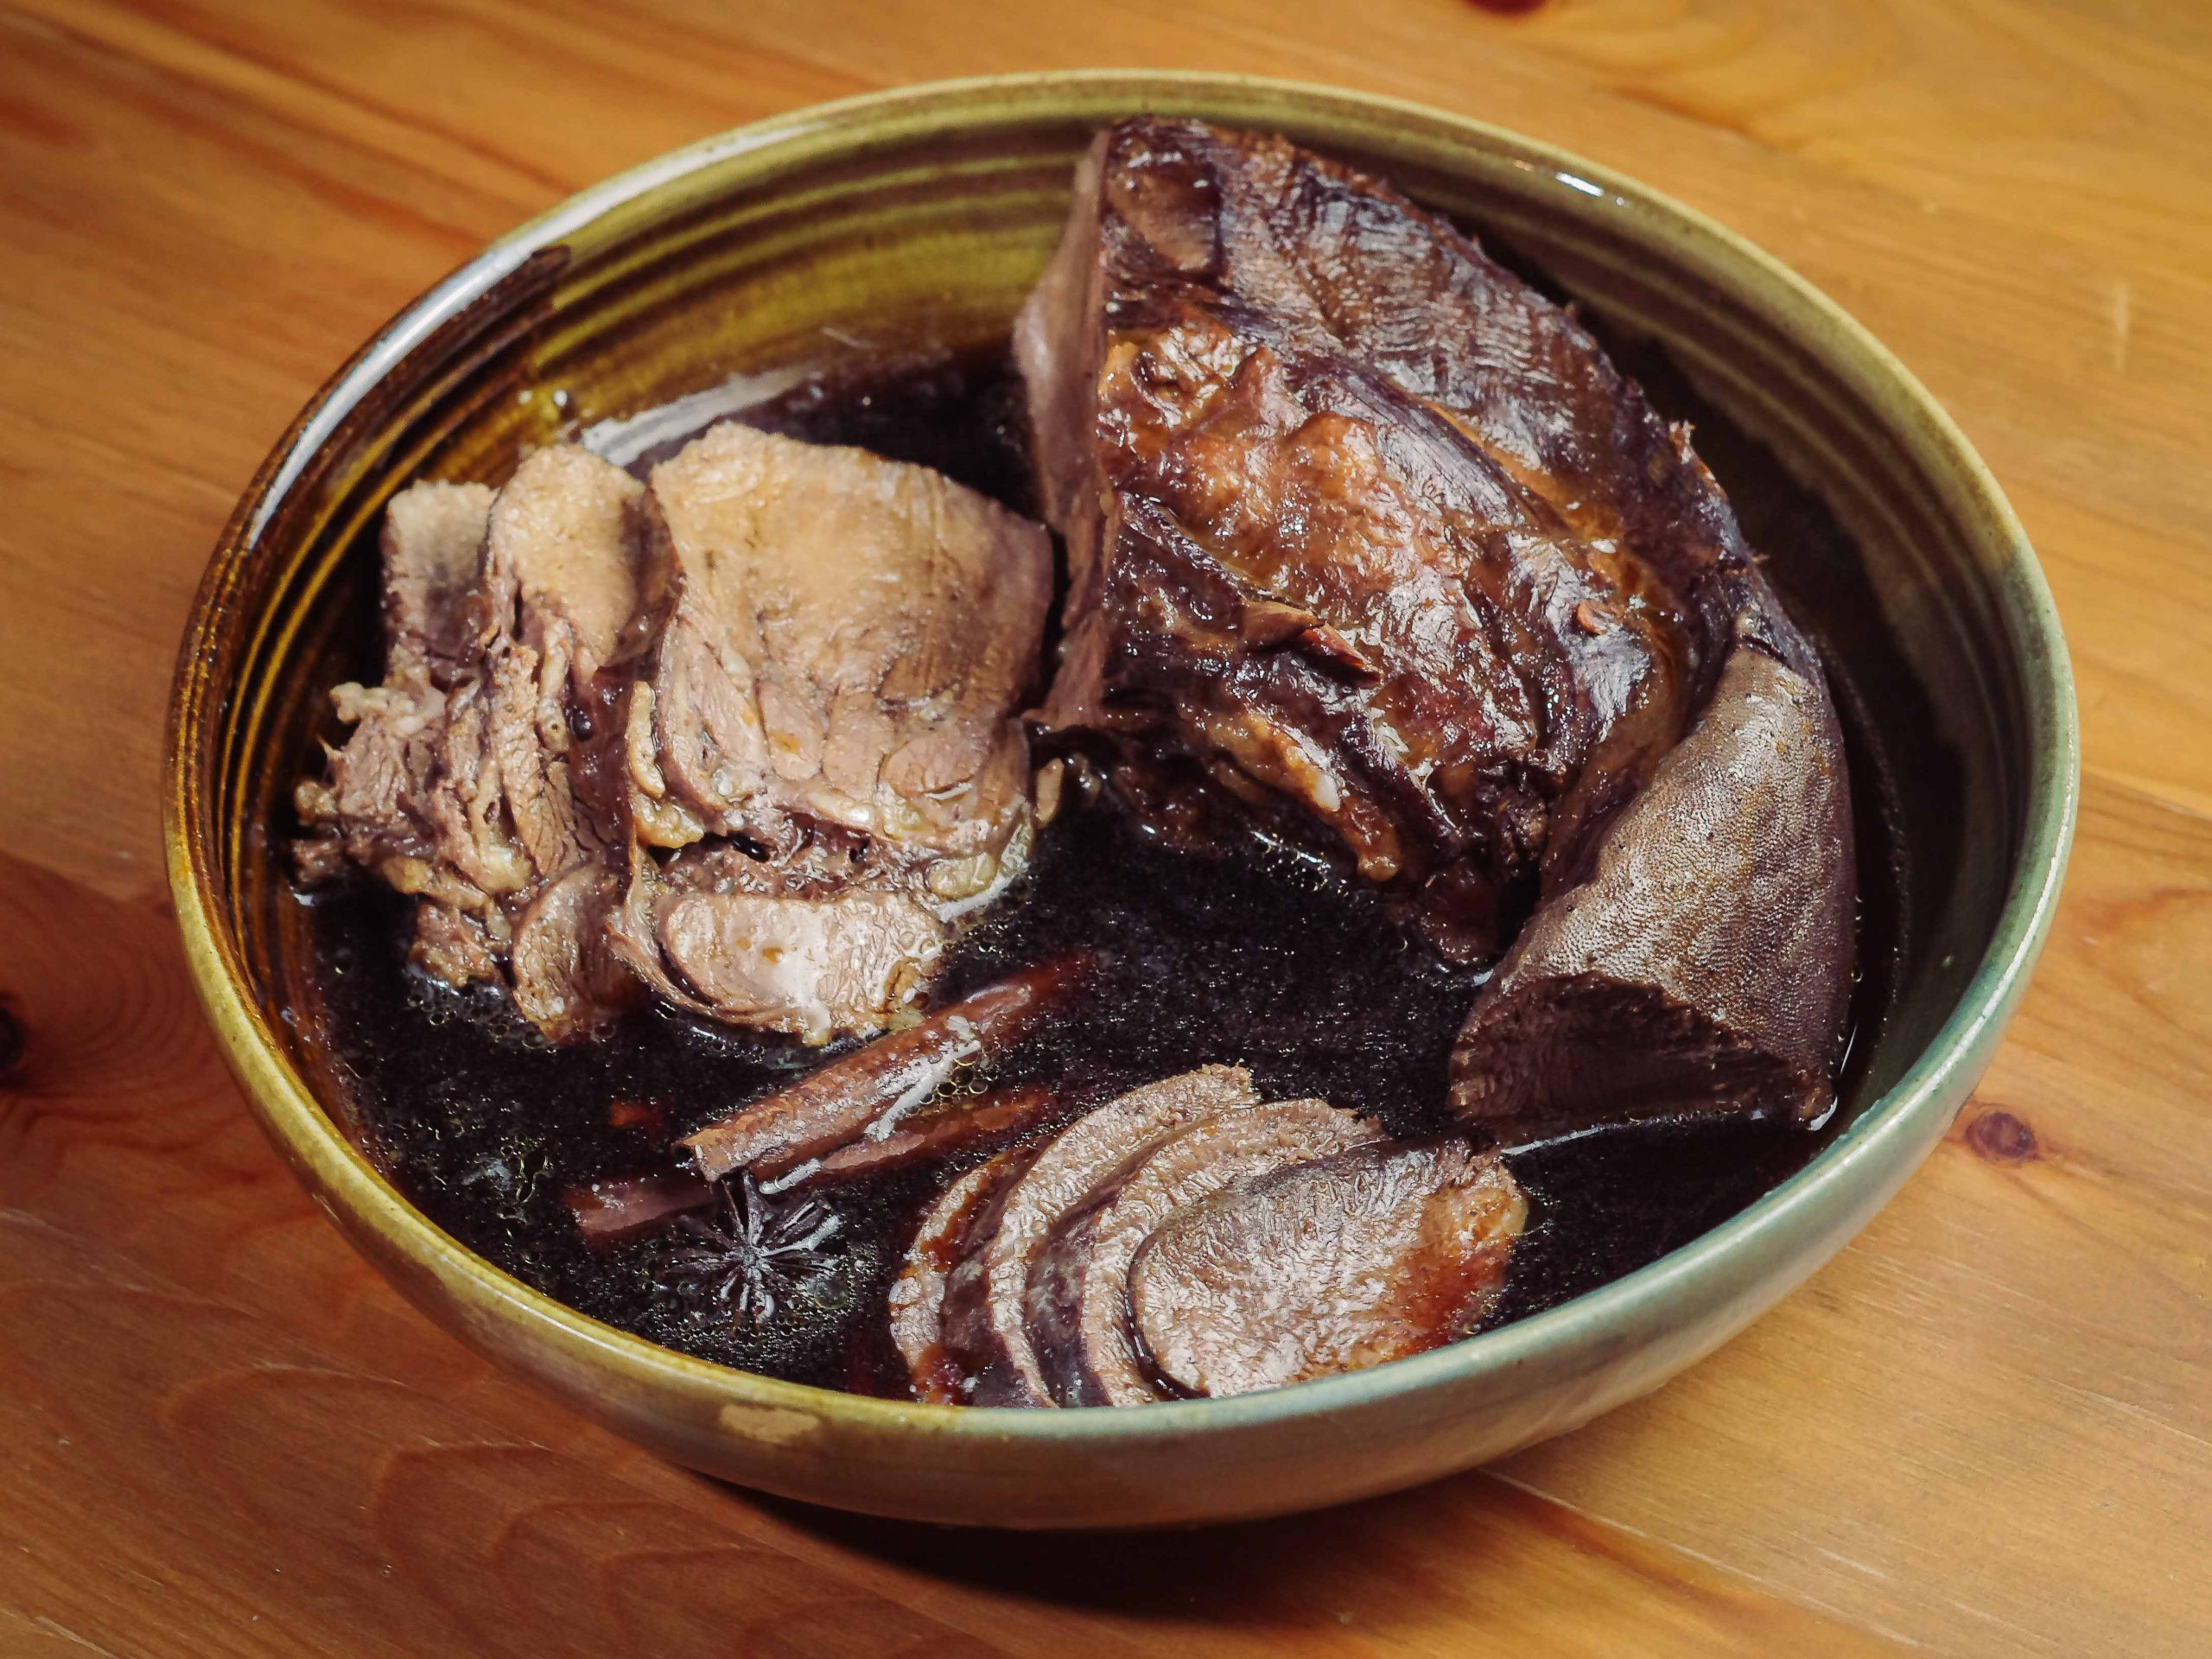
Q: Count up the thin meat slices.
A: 4